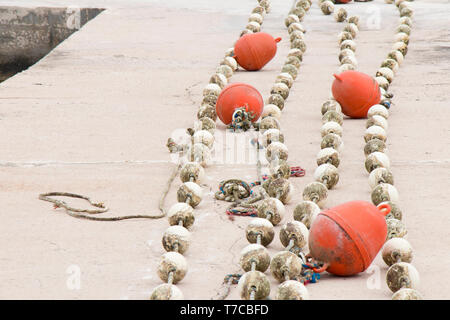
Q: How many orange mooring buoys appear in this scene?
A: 4